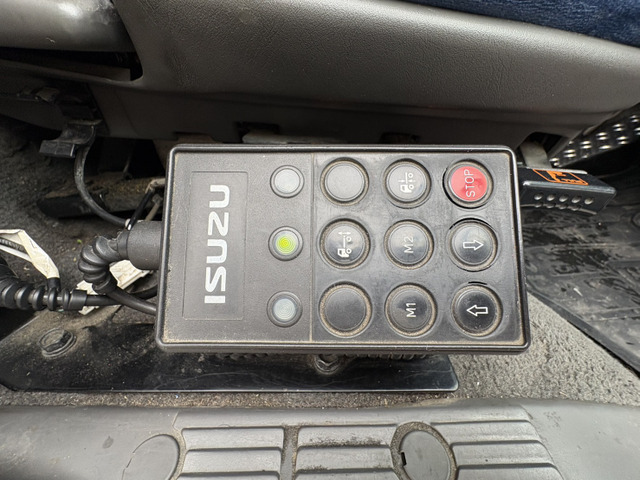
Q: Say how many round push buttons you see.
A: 9